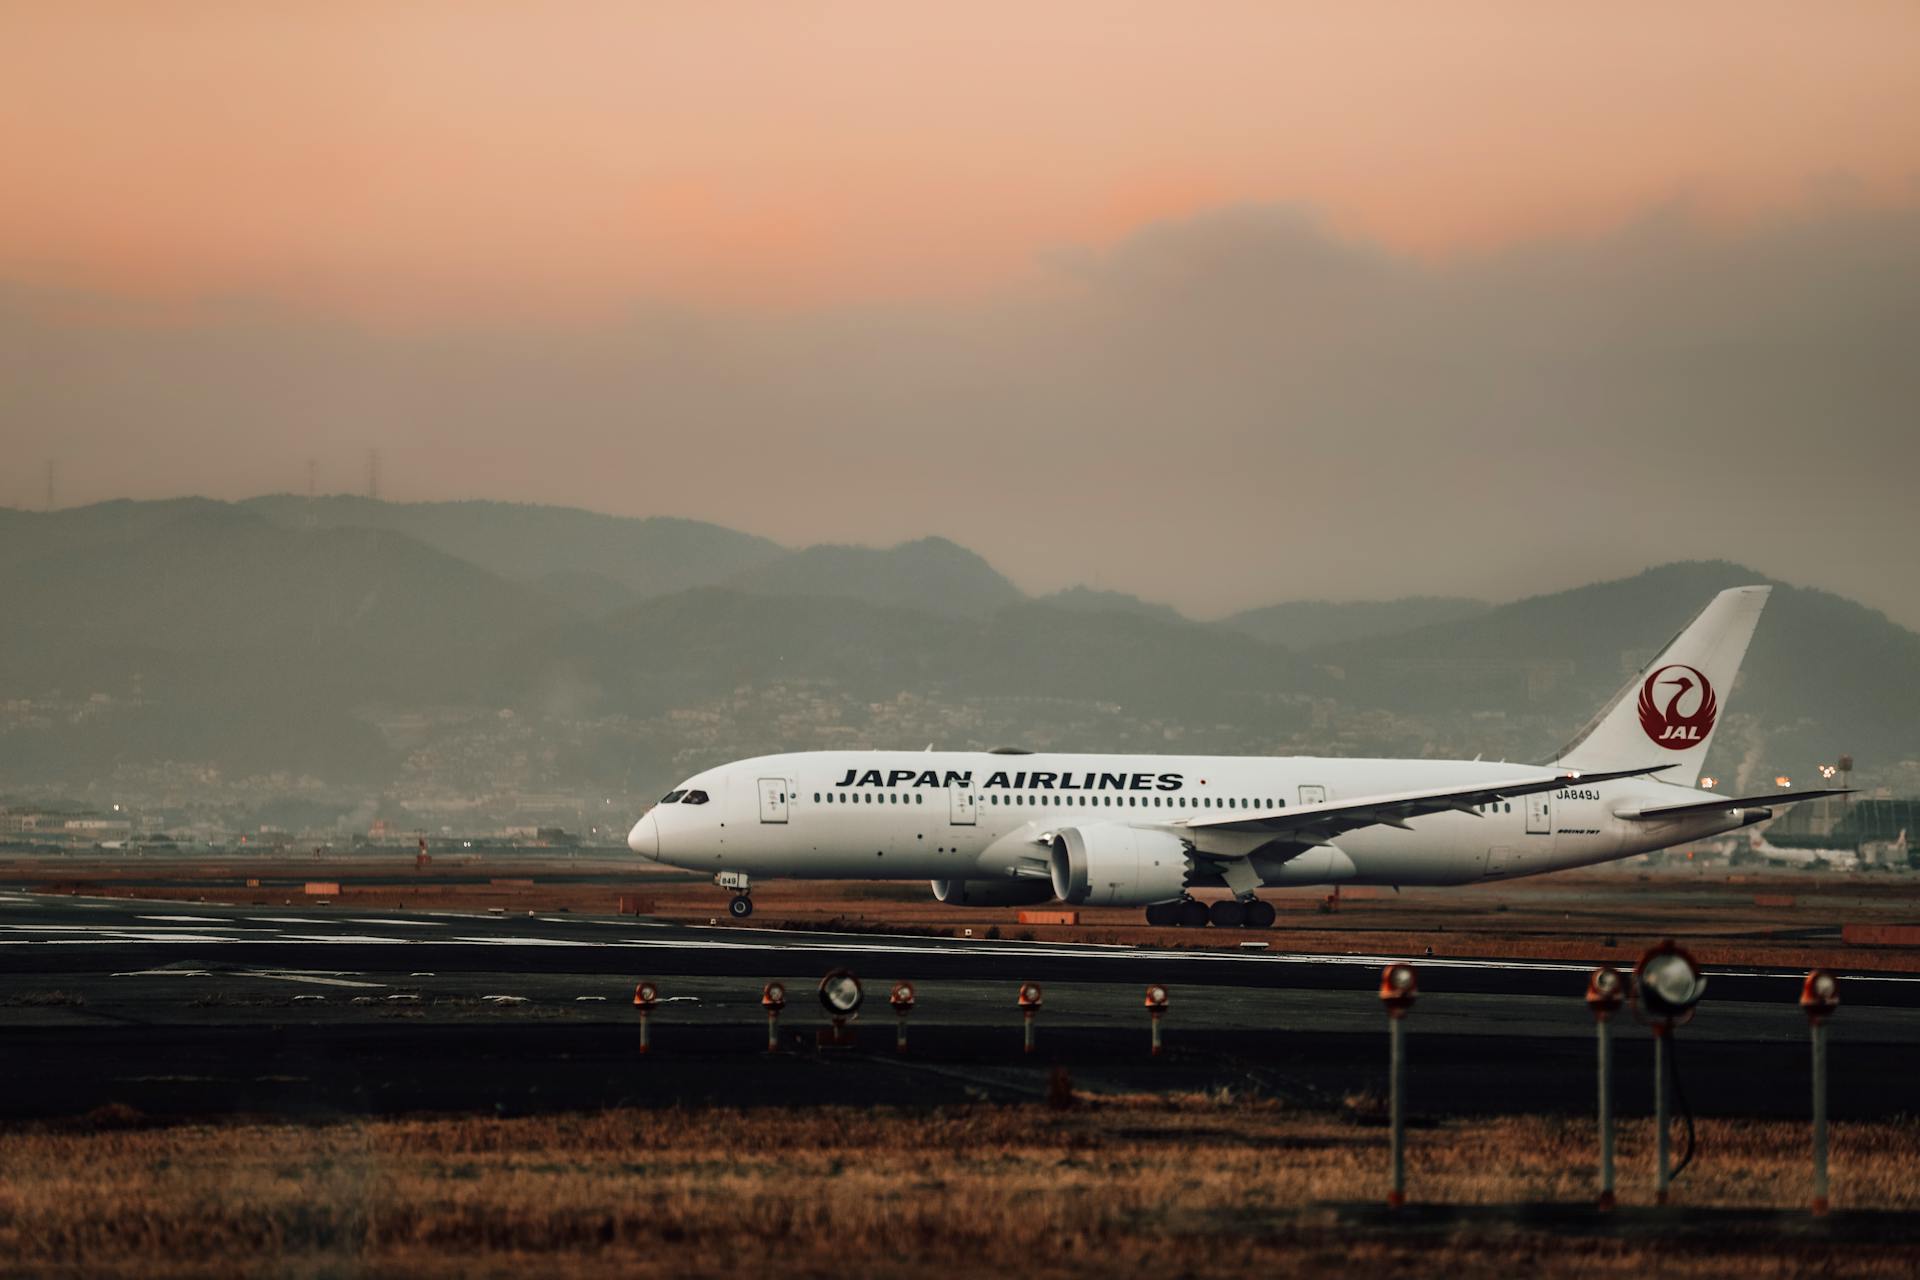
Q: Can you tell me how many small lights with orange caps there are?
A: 8